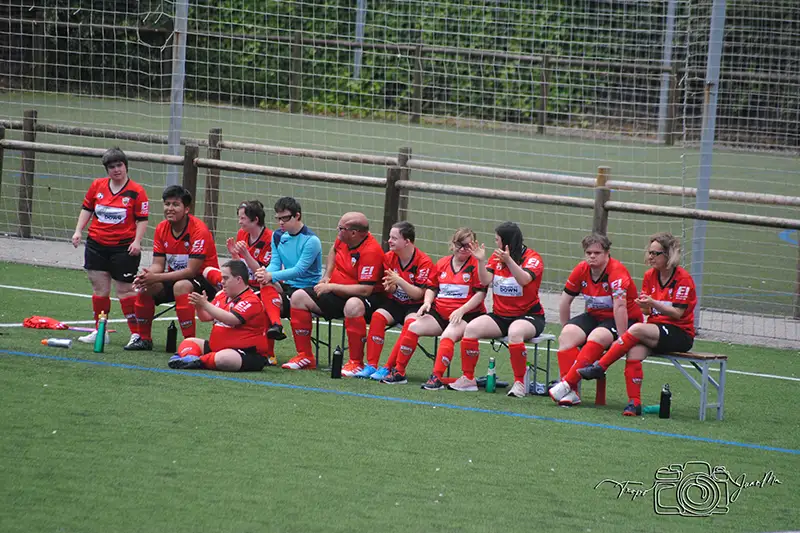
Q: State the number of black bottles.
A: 3